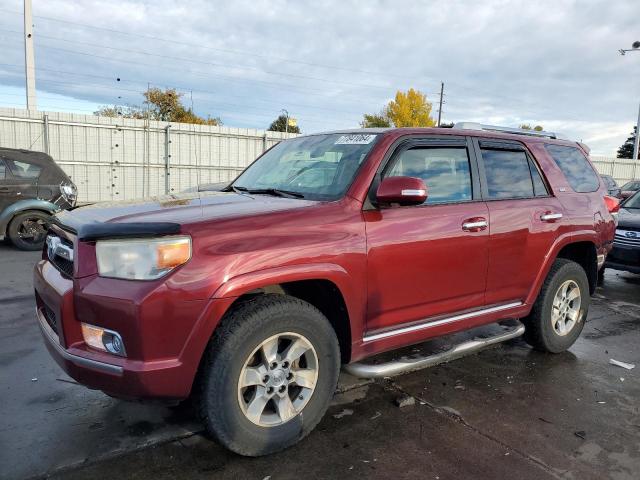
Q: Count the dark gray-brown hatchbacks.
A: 1